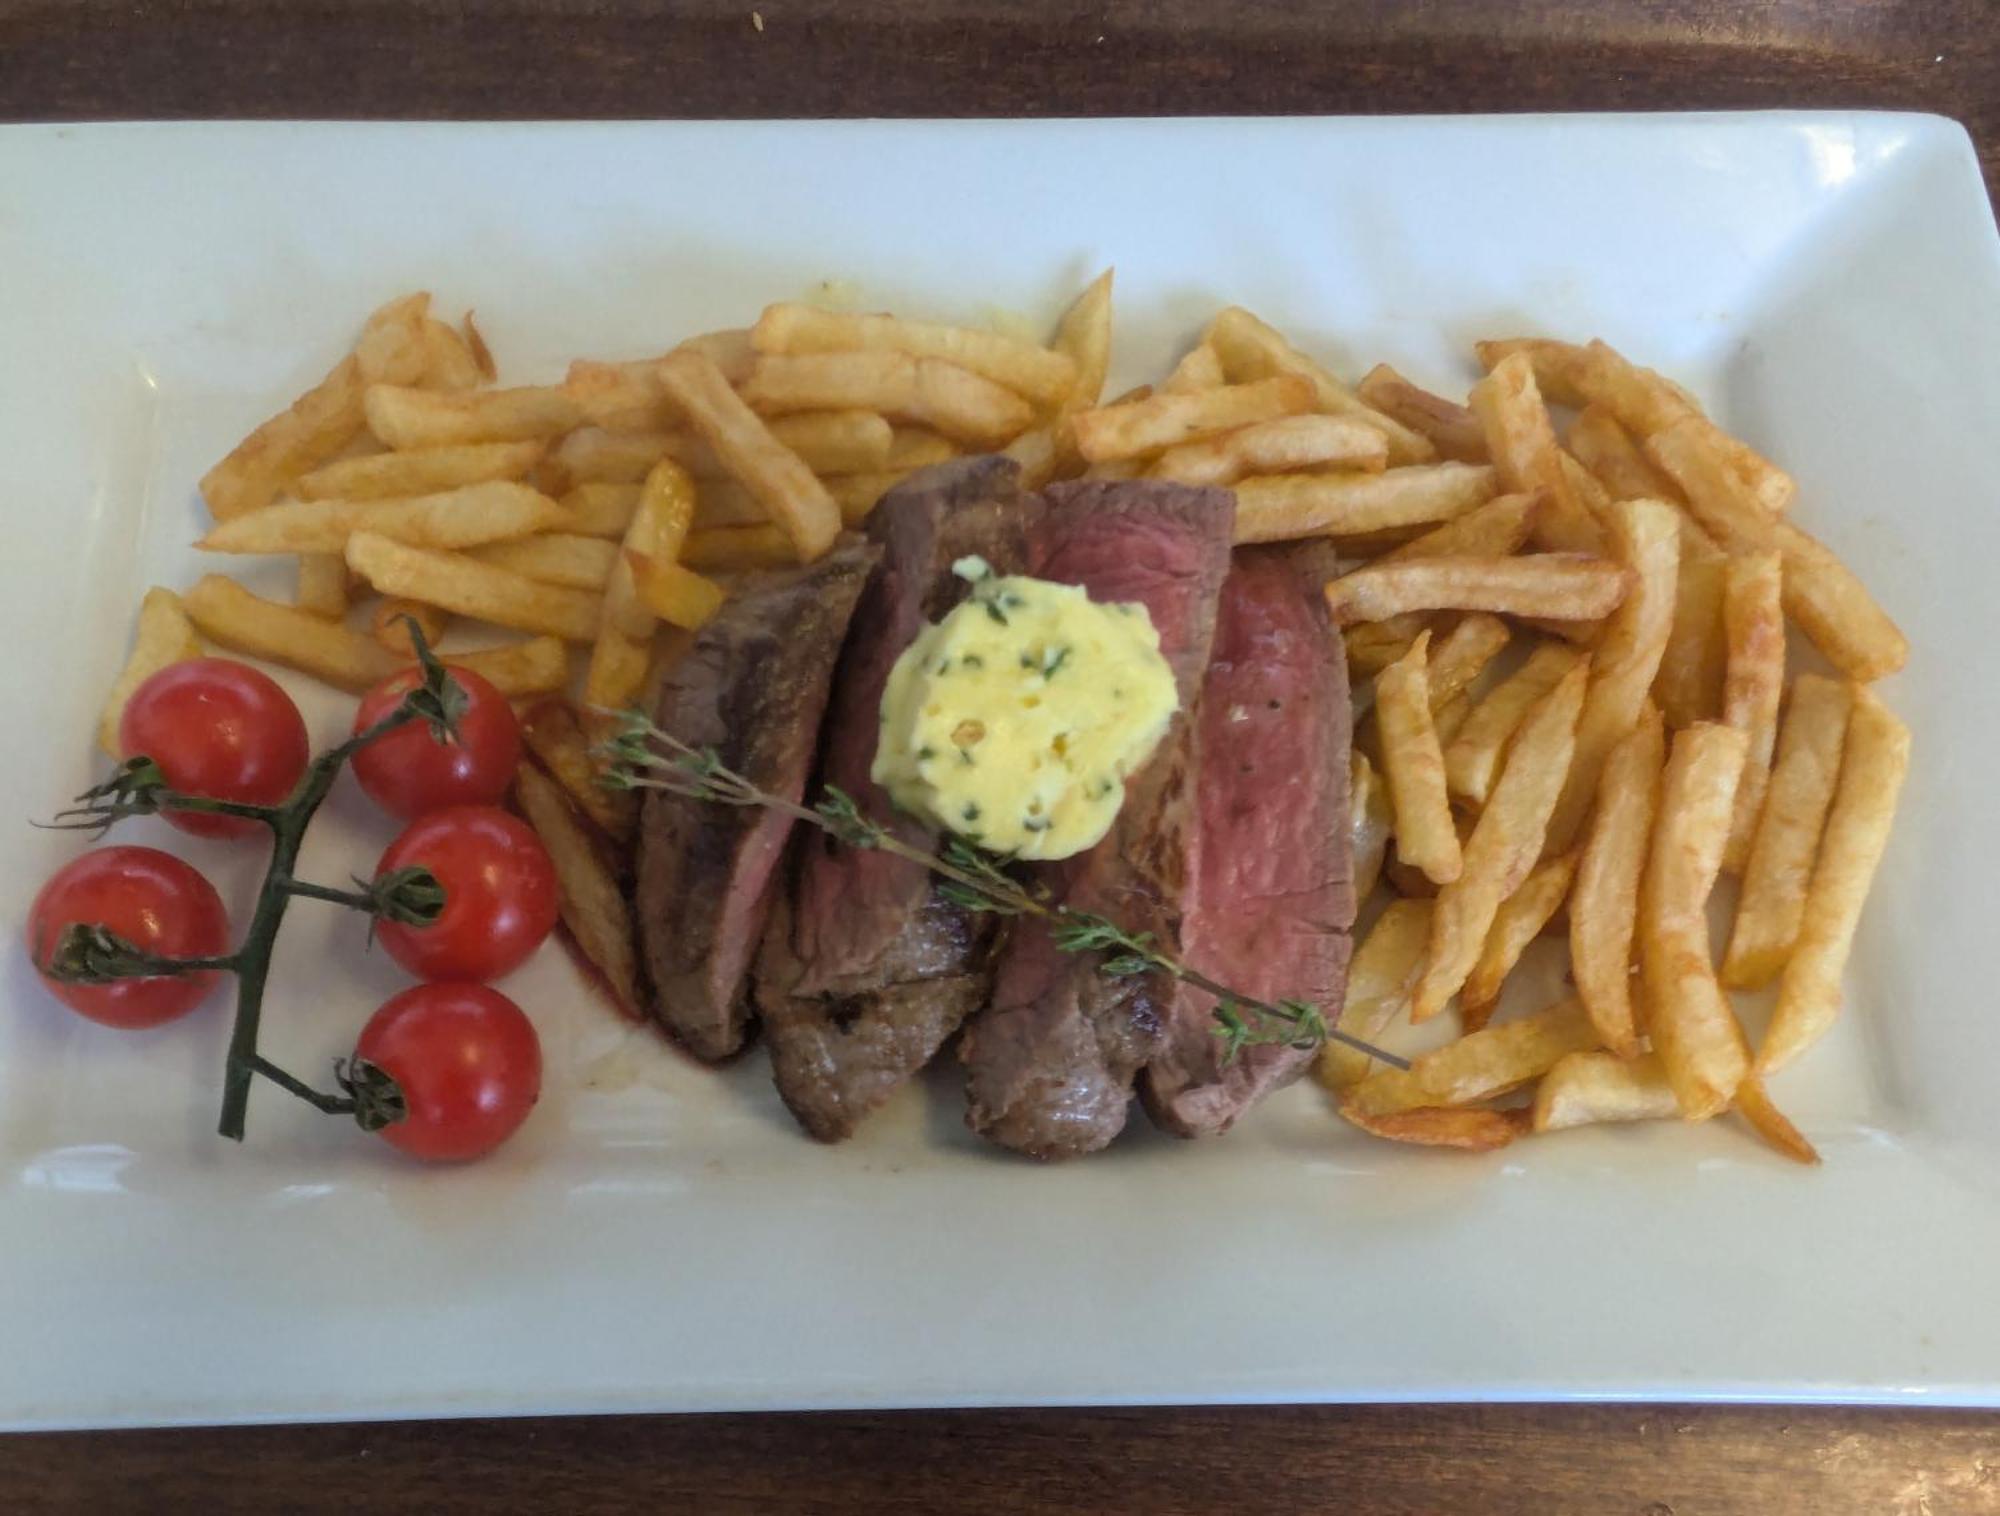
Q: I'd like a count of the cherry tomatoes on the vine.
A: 5